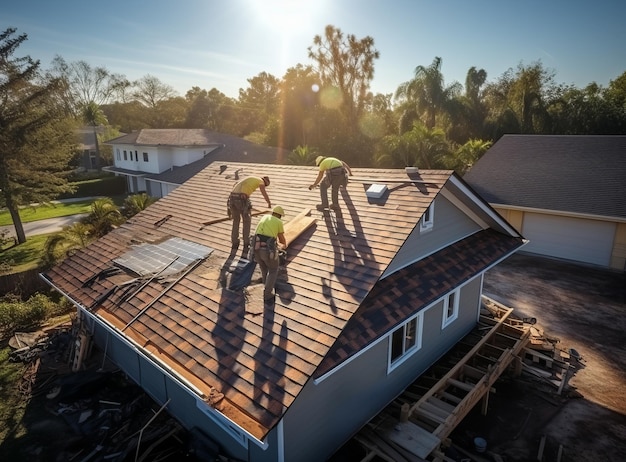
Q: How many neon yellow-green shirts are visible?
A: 3